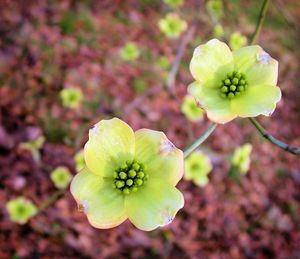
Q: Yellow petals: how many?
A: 8